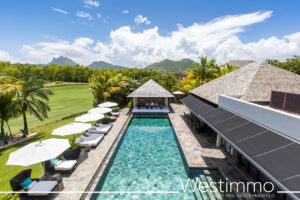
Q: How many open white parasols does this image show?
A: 6